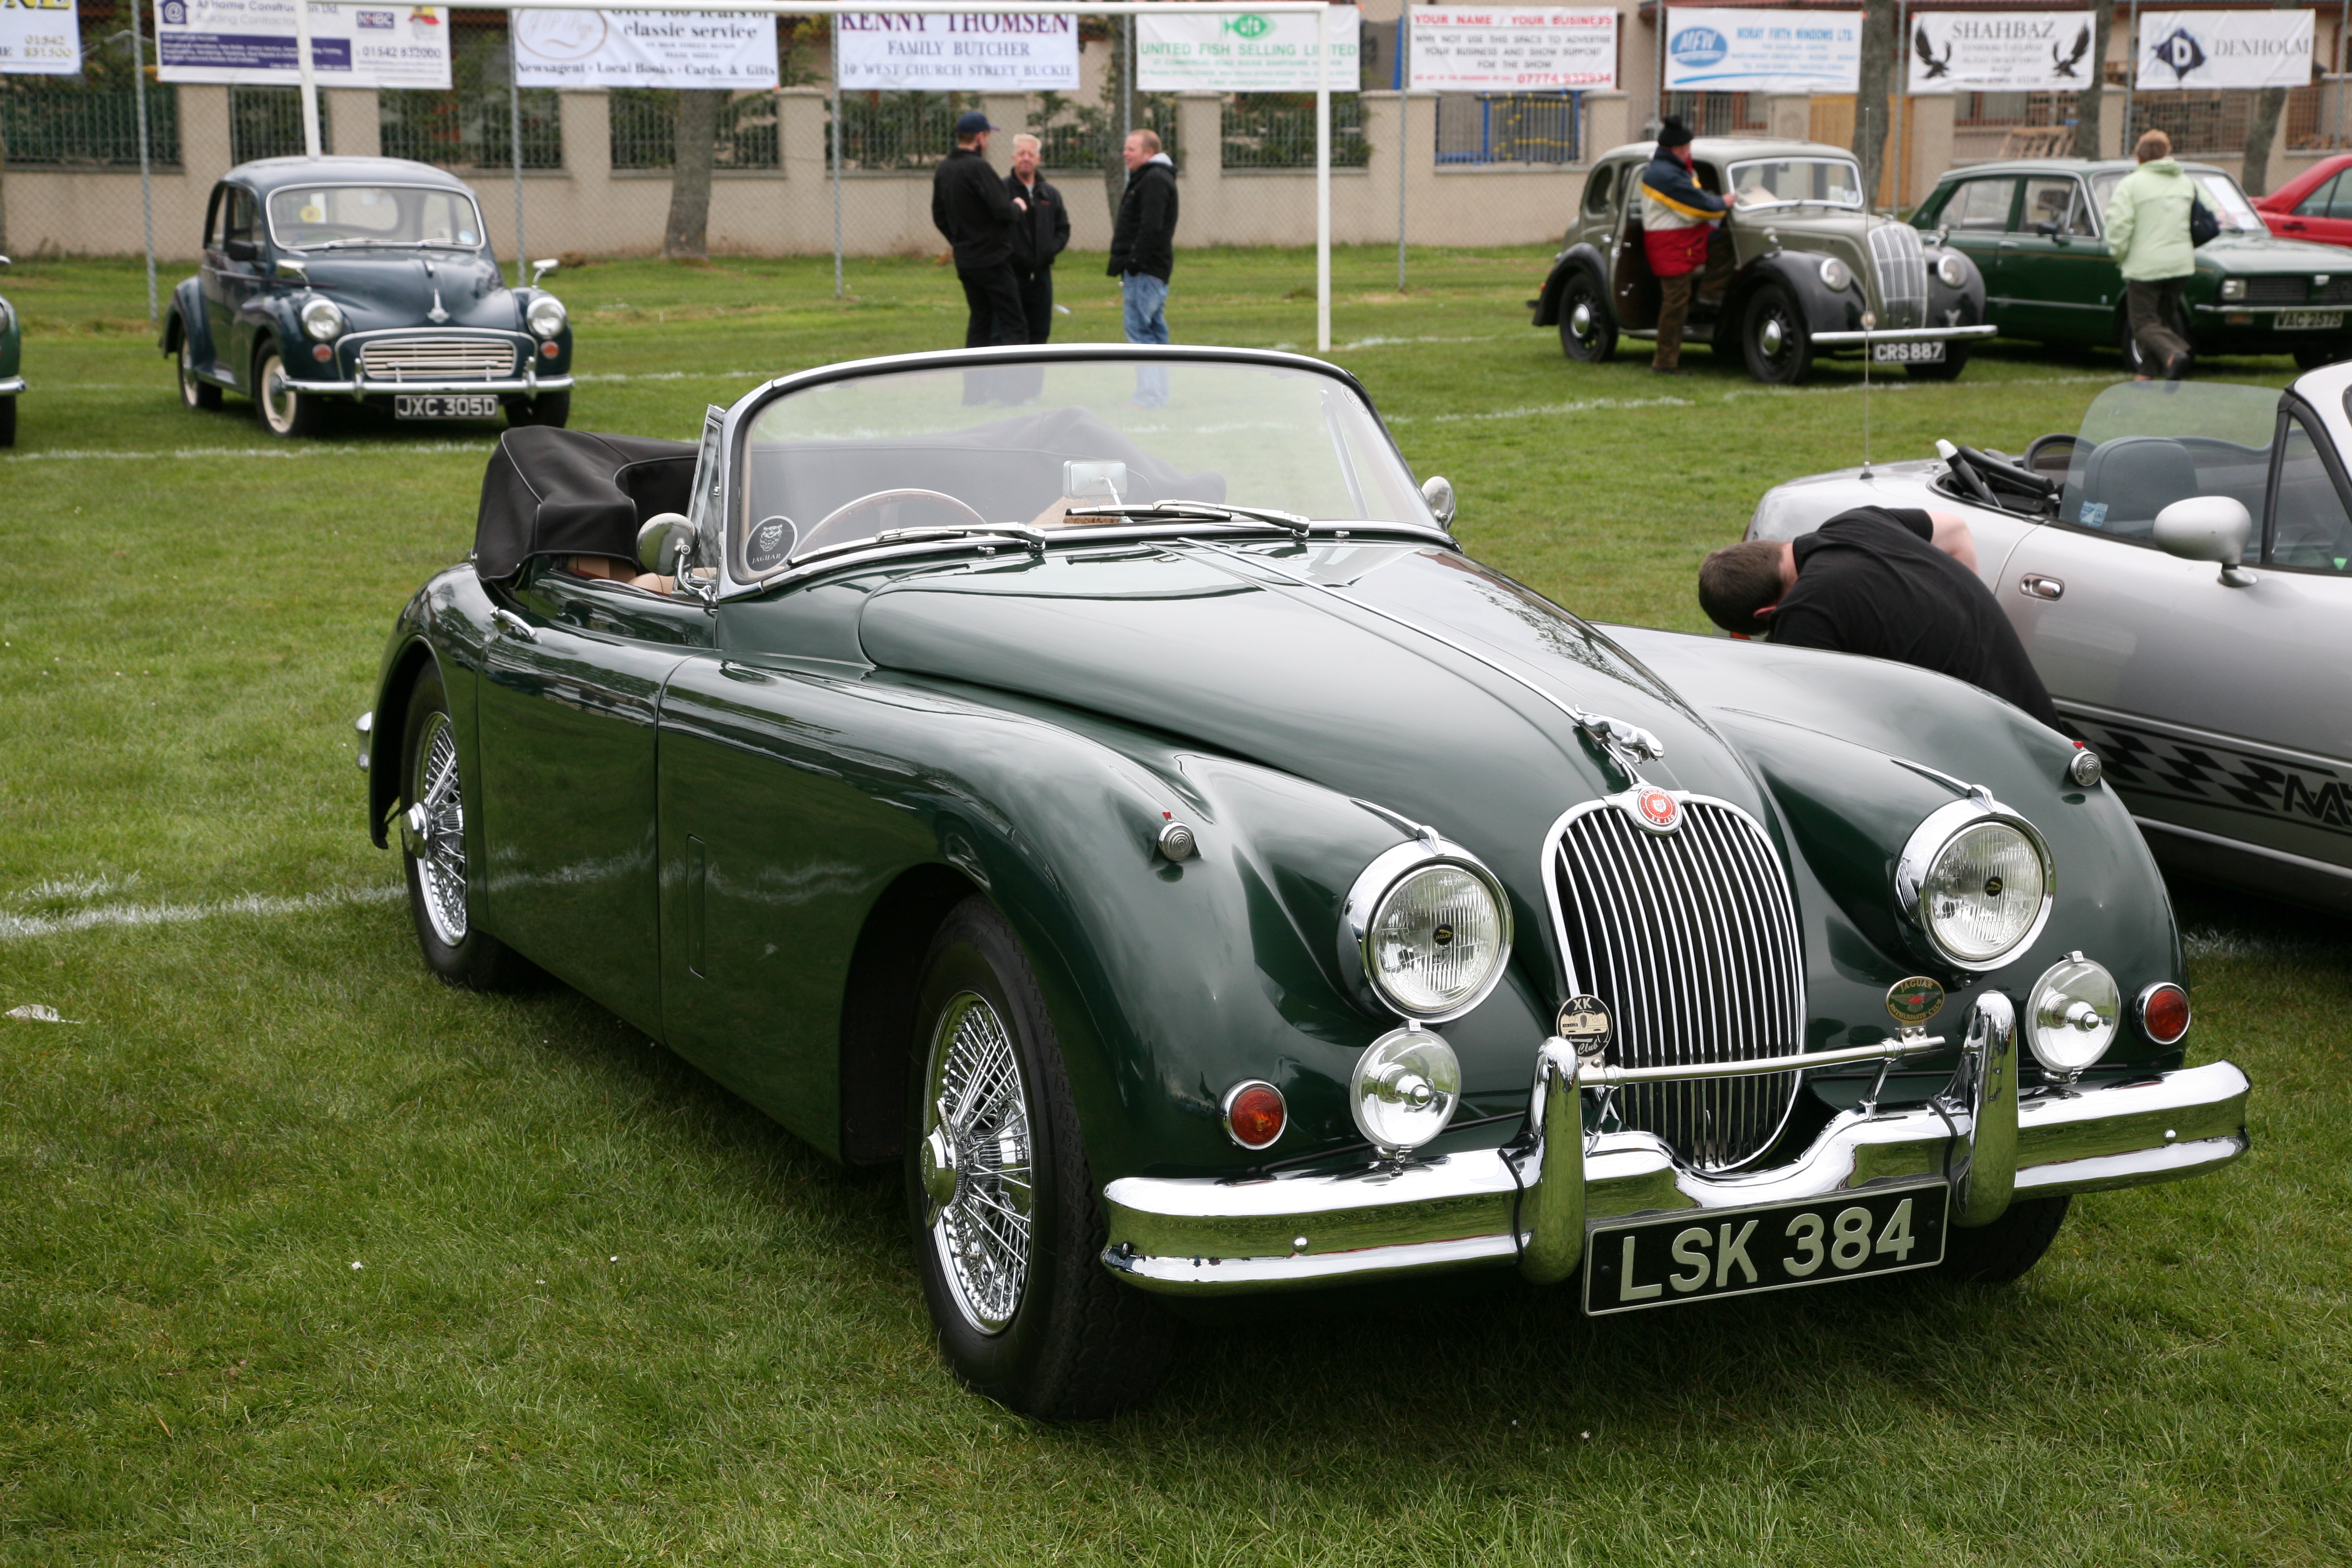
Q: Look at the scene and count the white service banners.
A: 9